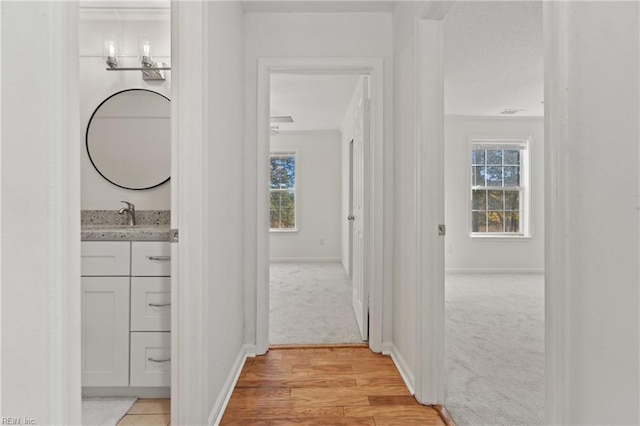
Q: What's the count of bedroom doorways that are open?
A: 2